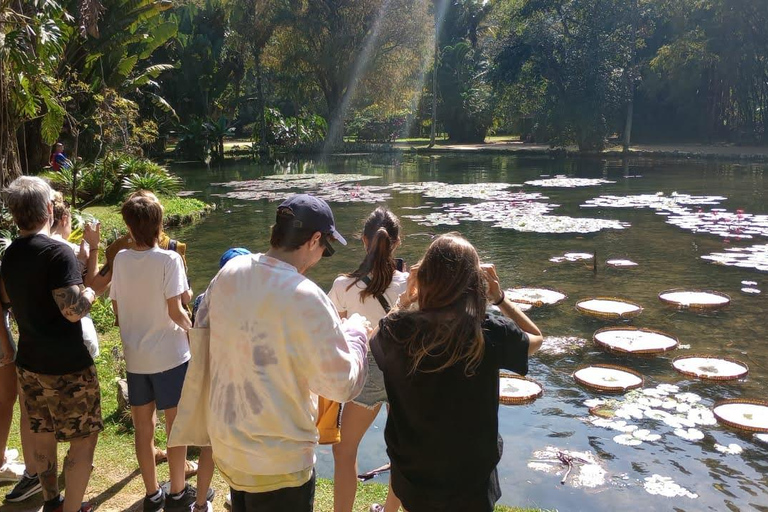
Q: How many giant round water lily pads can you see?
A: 8